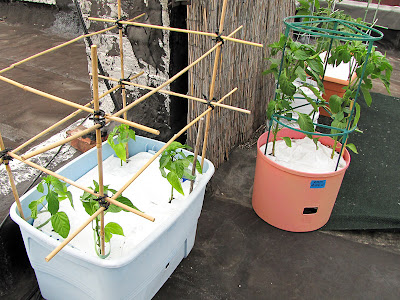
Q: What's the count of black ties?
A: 7